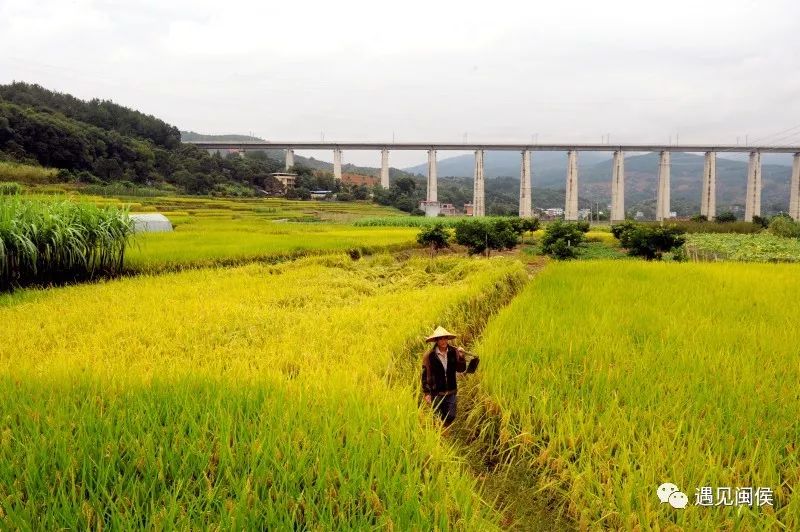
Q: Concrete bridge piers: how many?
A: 12